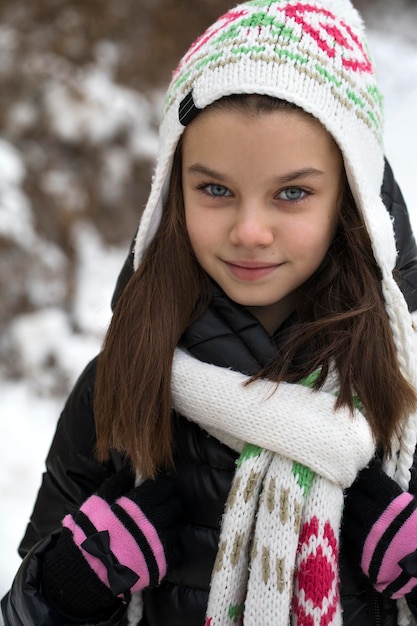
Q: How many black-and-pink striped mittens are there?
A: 2